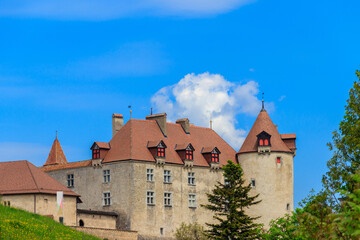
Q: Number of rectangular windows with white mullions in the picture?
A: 9